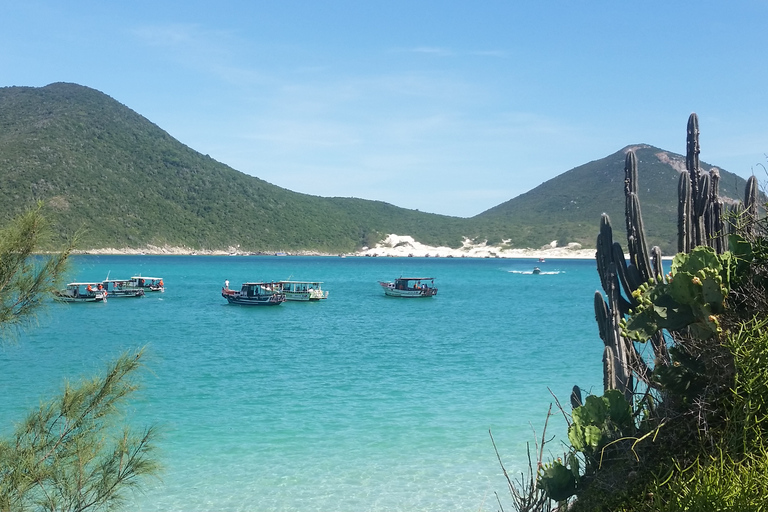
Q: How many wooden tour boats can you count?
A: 6